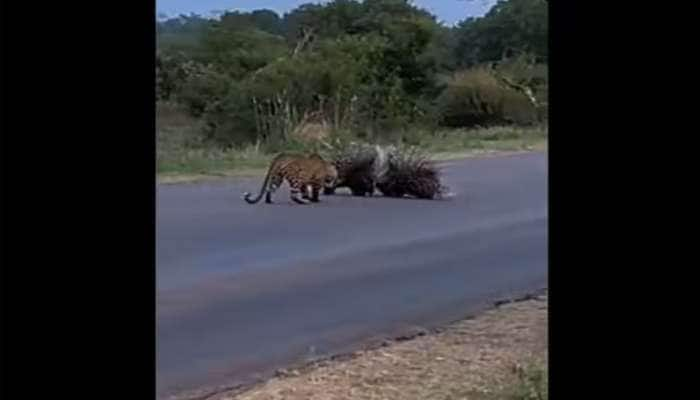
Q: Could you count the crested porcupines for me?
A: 2